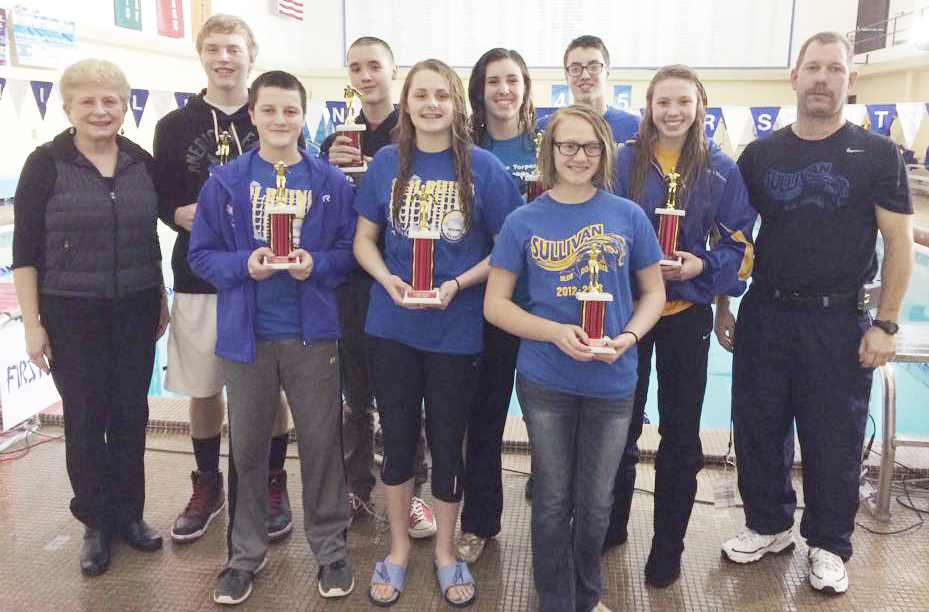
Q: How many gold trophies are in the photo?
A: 7